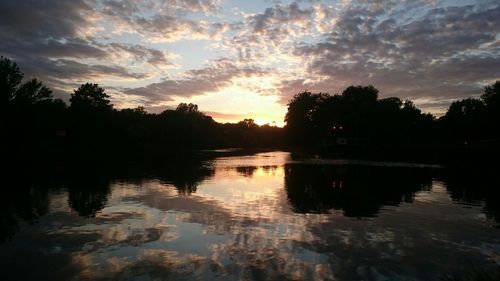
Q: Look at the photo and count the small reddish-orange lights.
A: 2